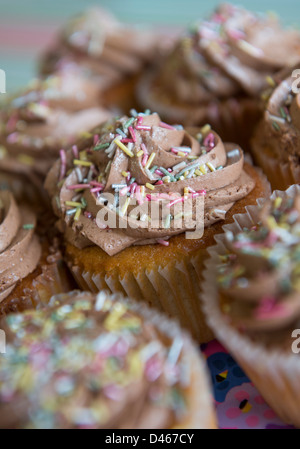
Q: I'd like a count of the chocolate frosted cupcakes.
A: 8